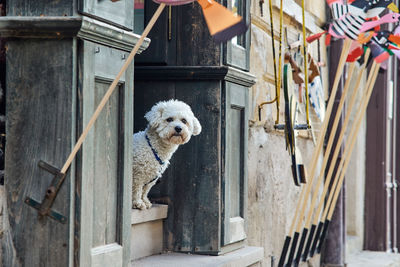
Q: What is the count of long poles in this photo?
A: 7